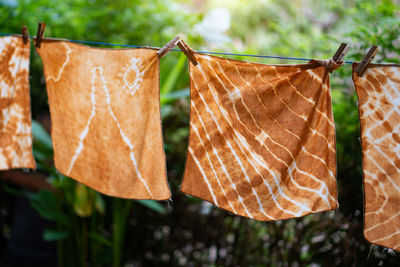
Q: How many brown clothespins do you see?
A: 6